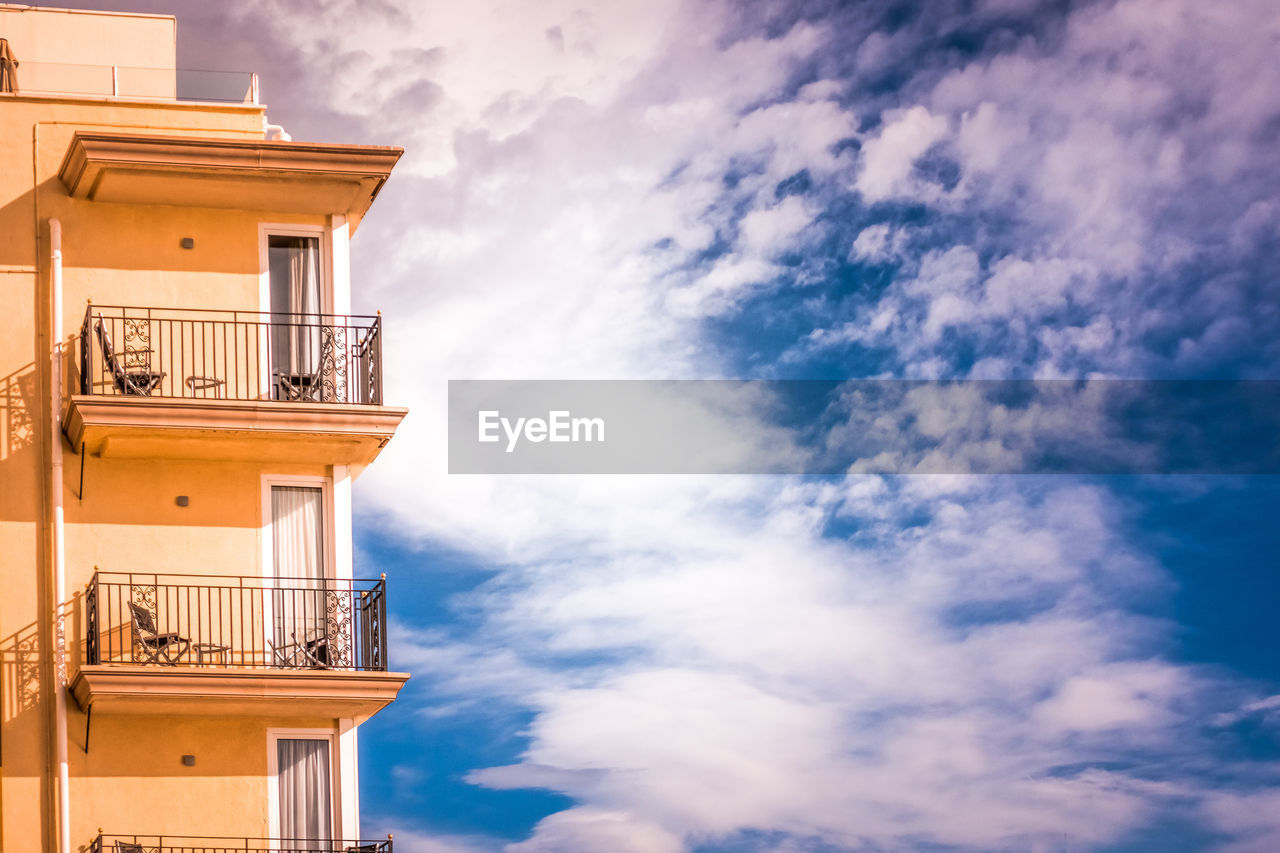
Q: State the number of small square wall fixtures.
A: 3